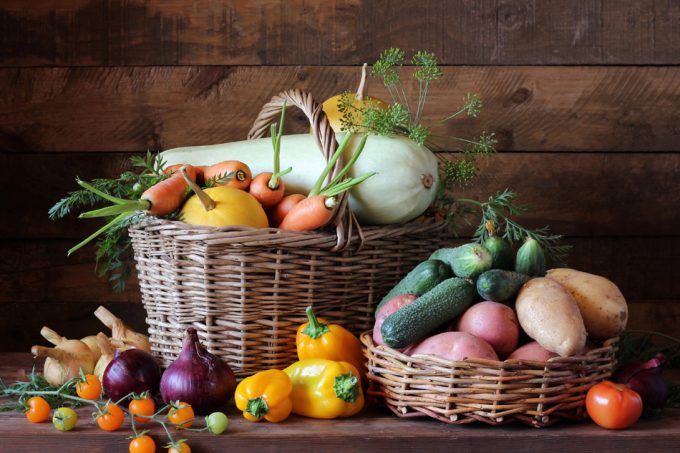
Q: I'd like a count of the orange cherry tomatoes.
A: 7